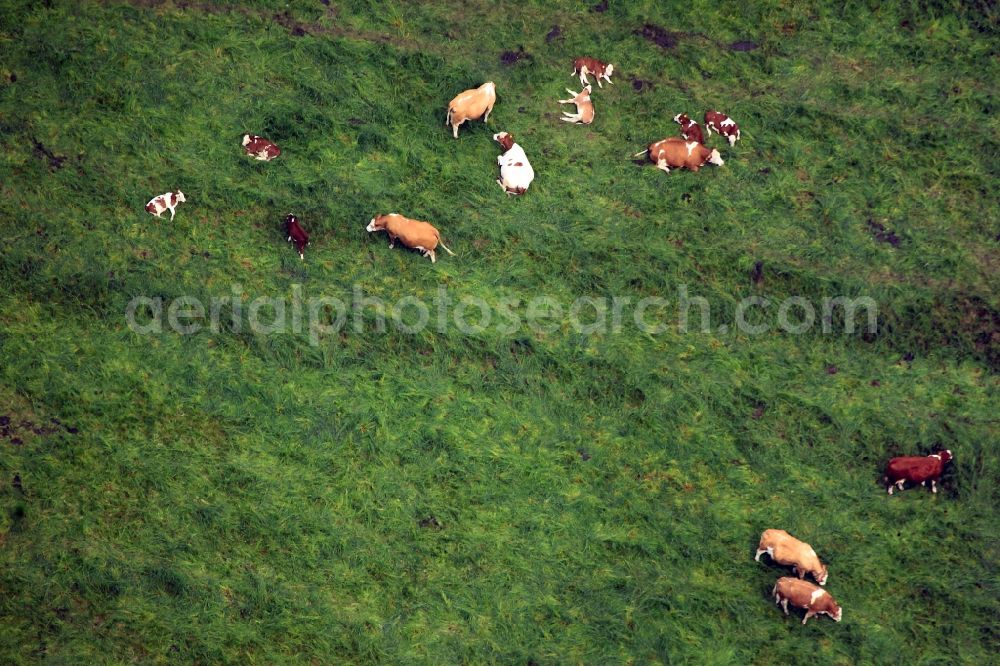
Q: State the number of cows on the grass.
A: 14